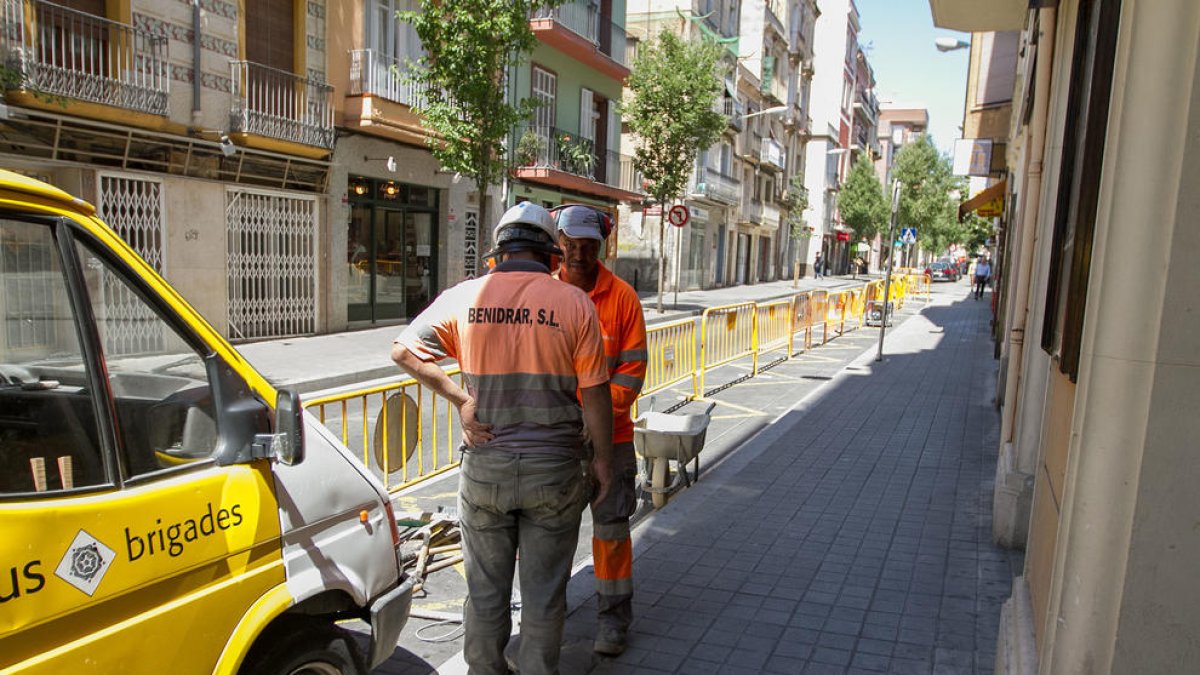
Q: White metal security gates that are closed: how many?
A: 2